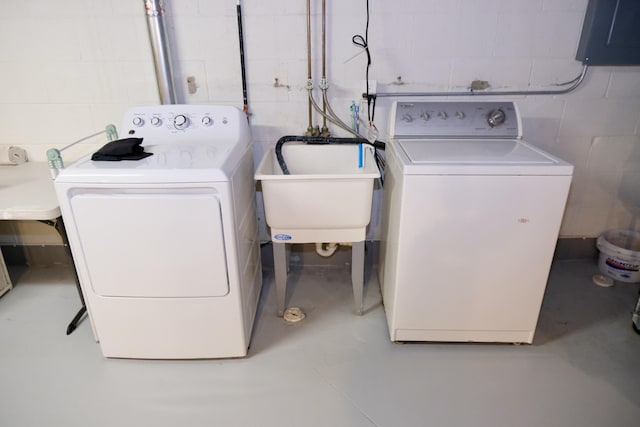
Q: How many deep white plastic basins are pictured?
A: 1